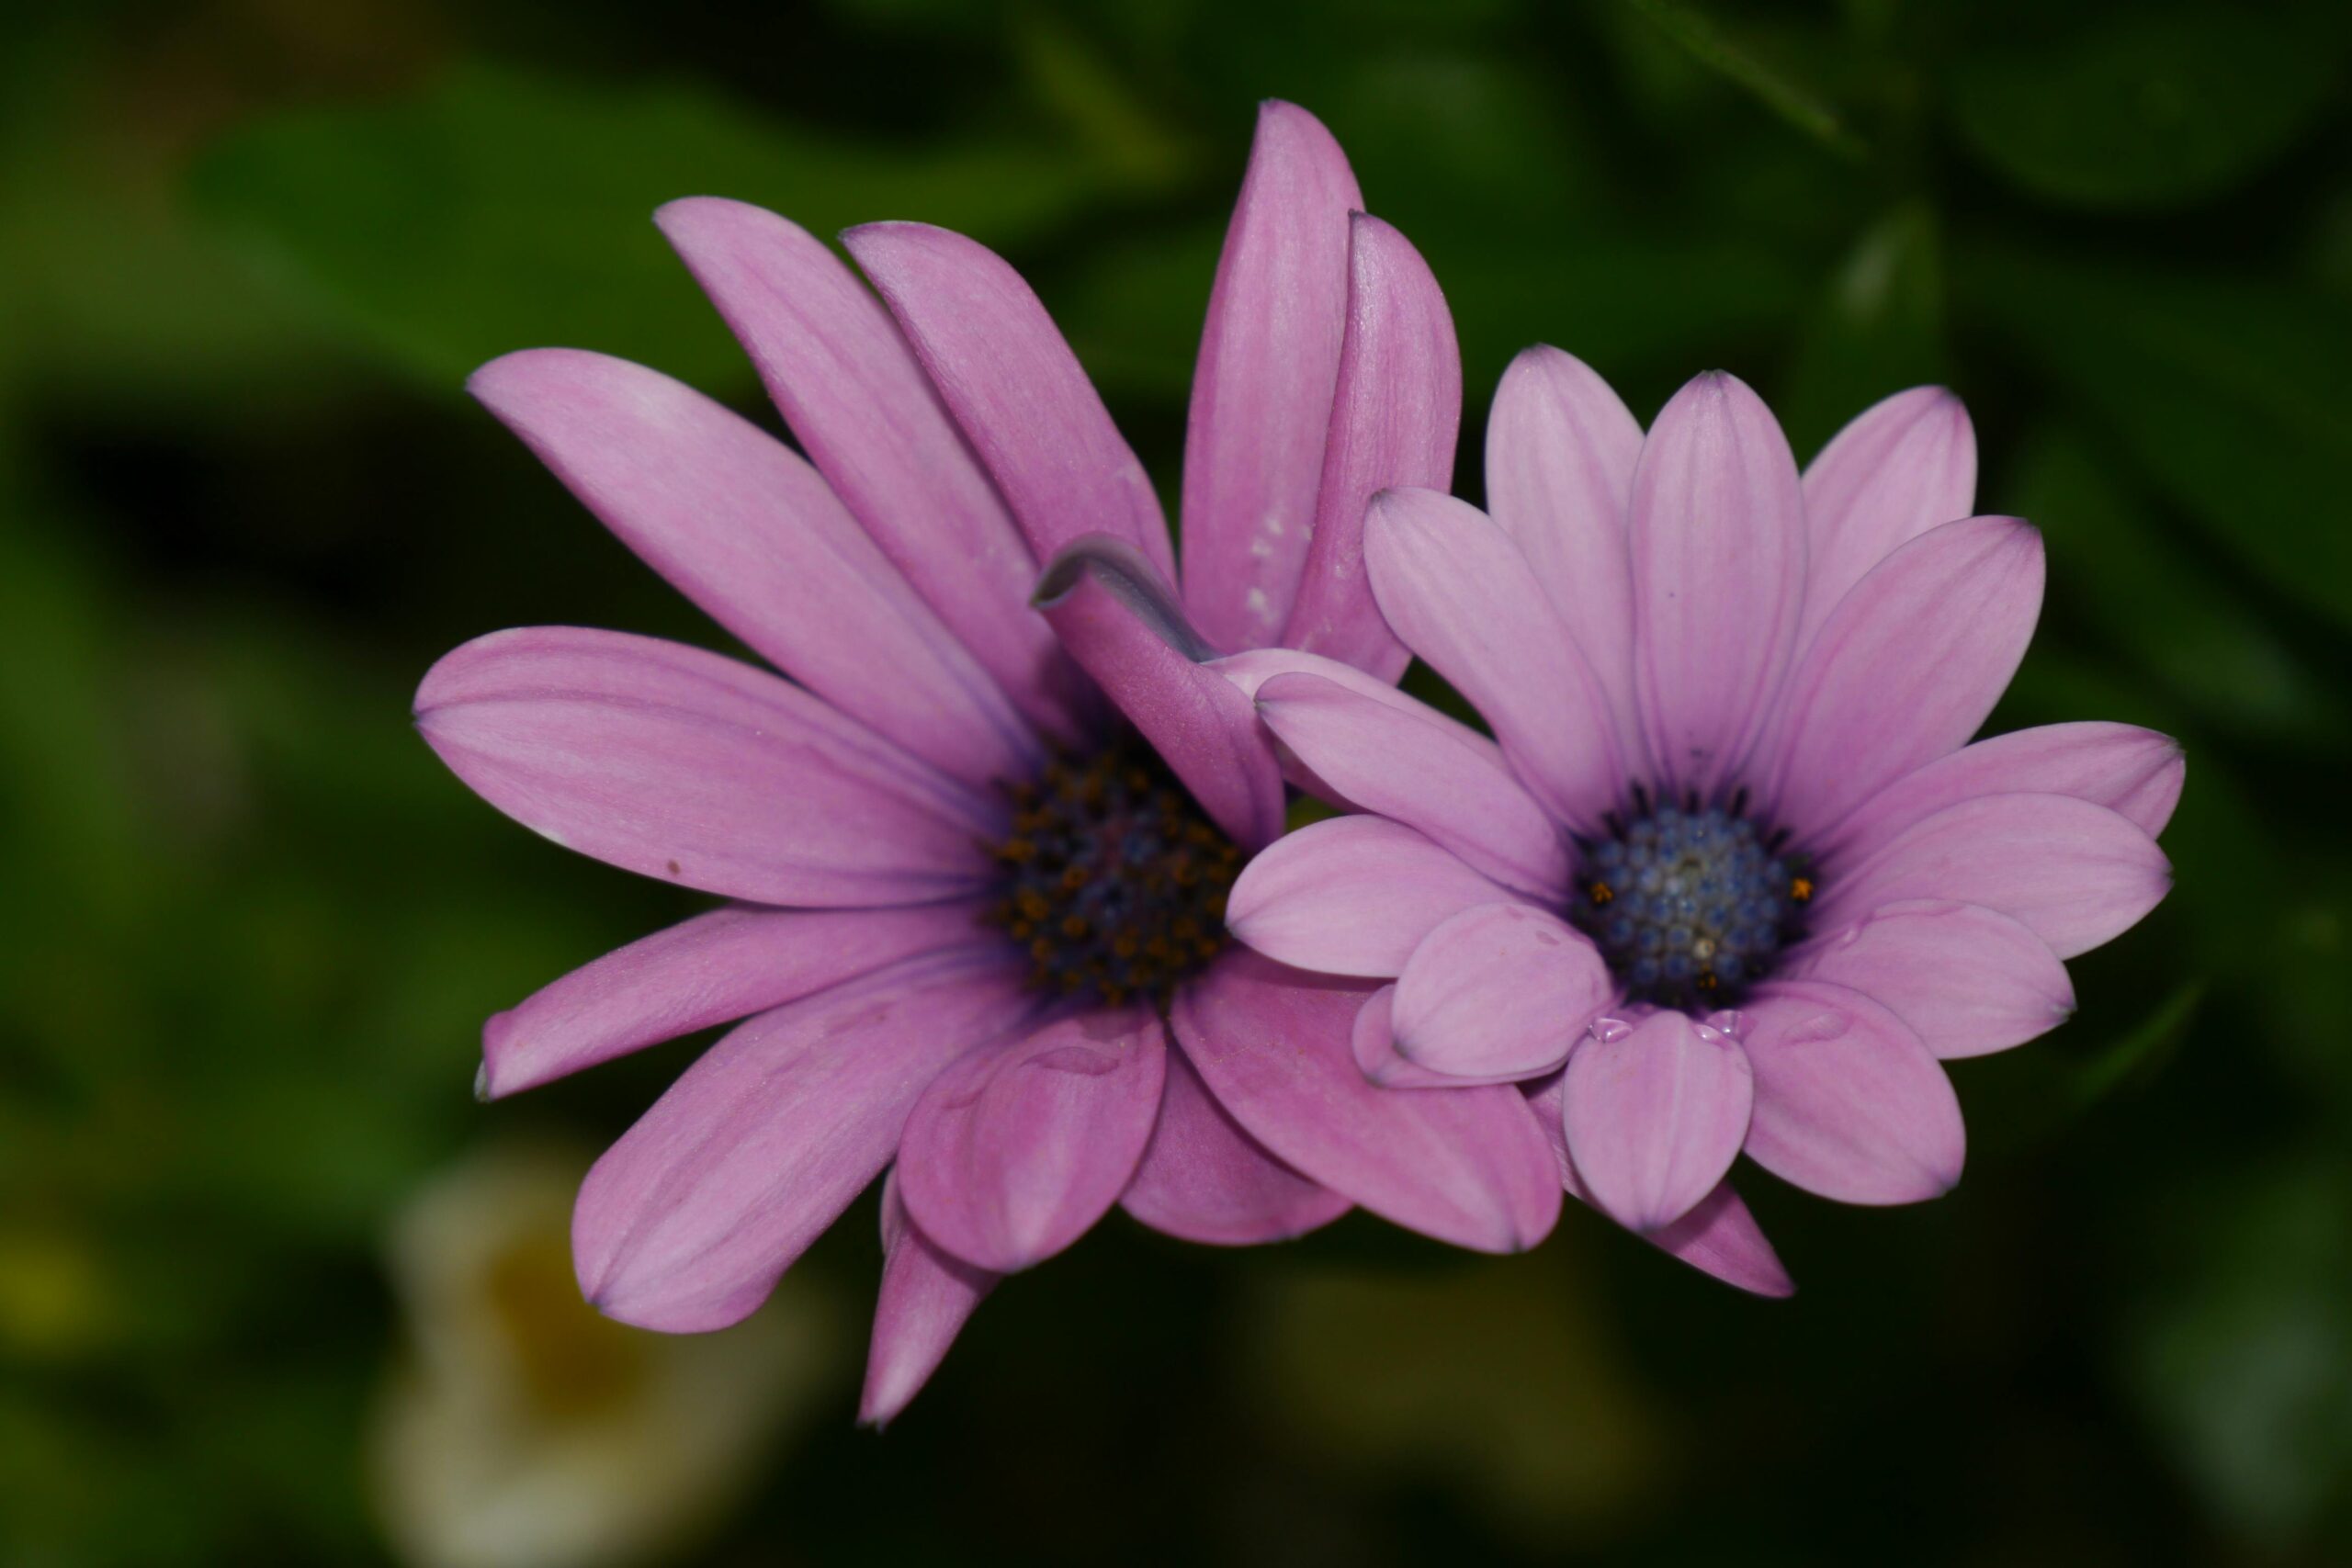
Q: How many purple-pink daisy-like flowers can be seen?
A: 2